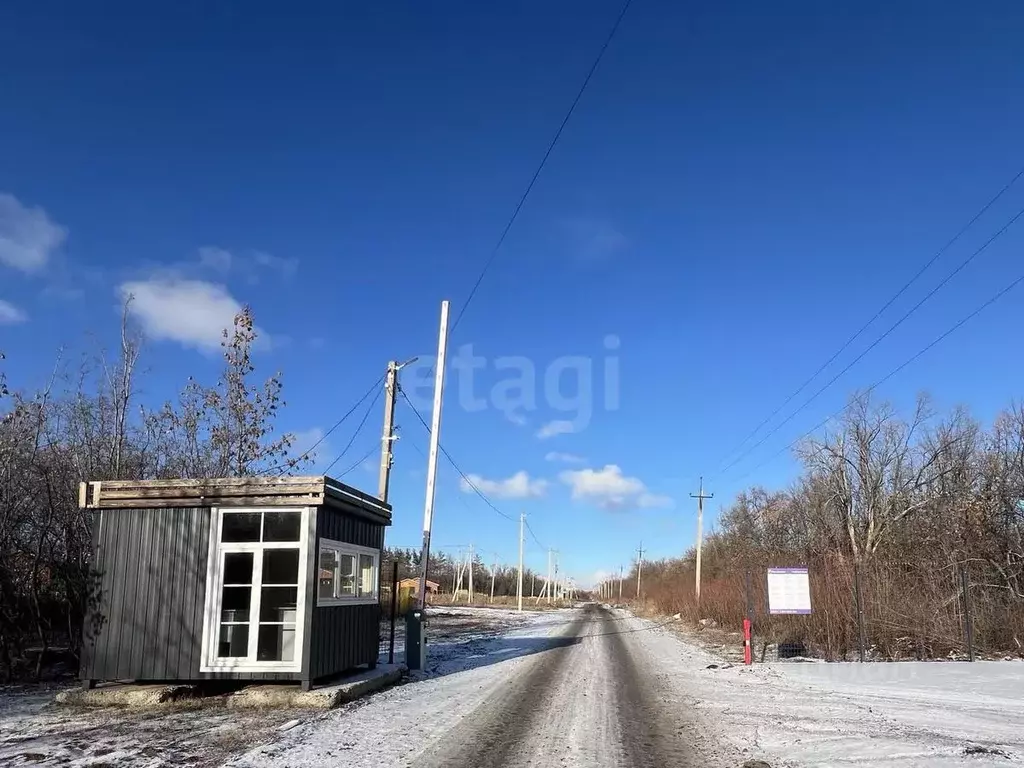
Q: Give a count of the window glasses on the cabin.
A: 11